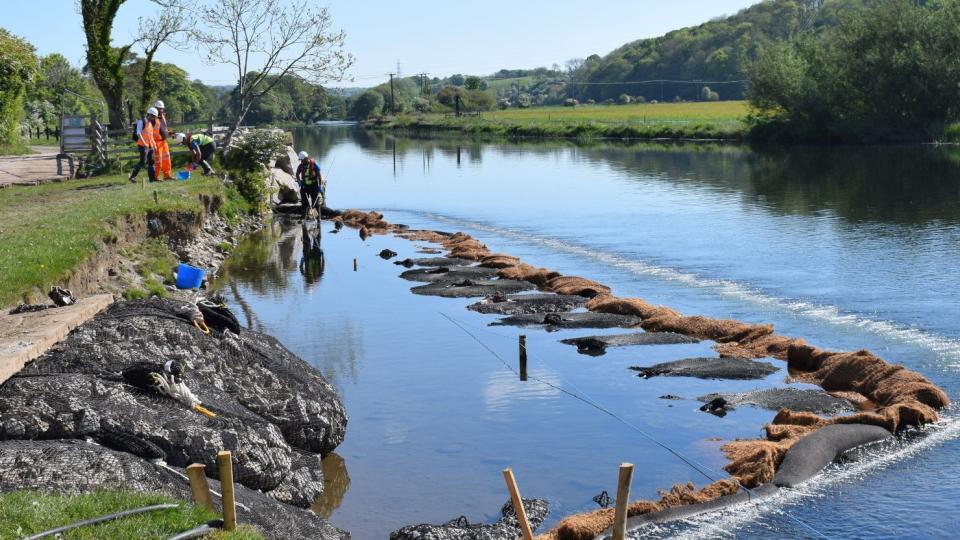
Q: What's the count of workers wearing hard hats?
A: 4